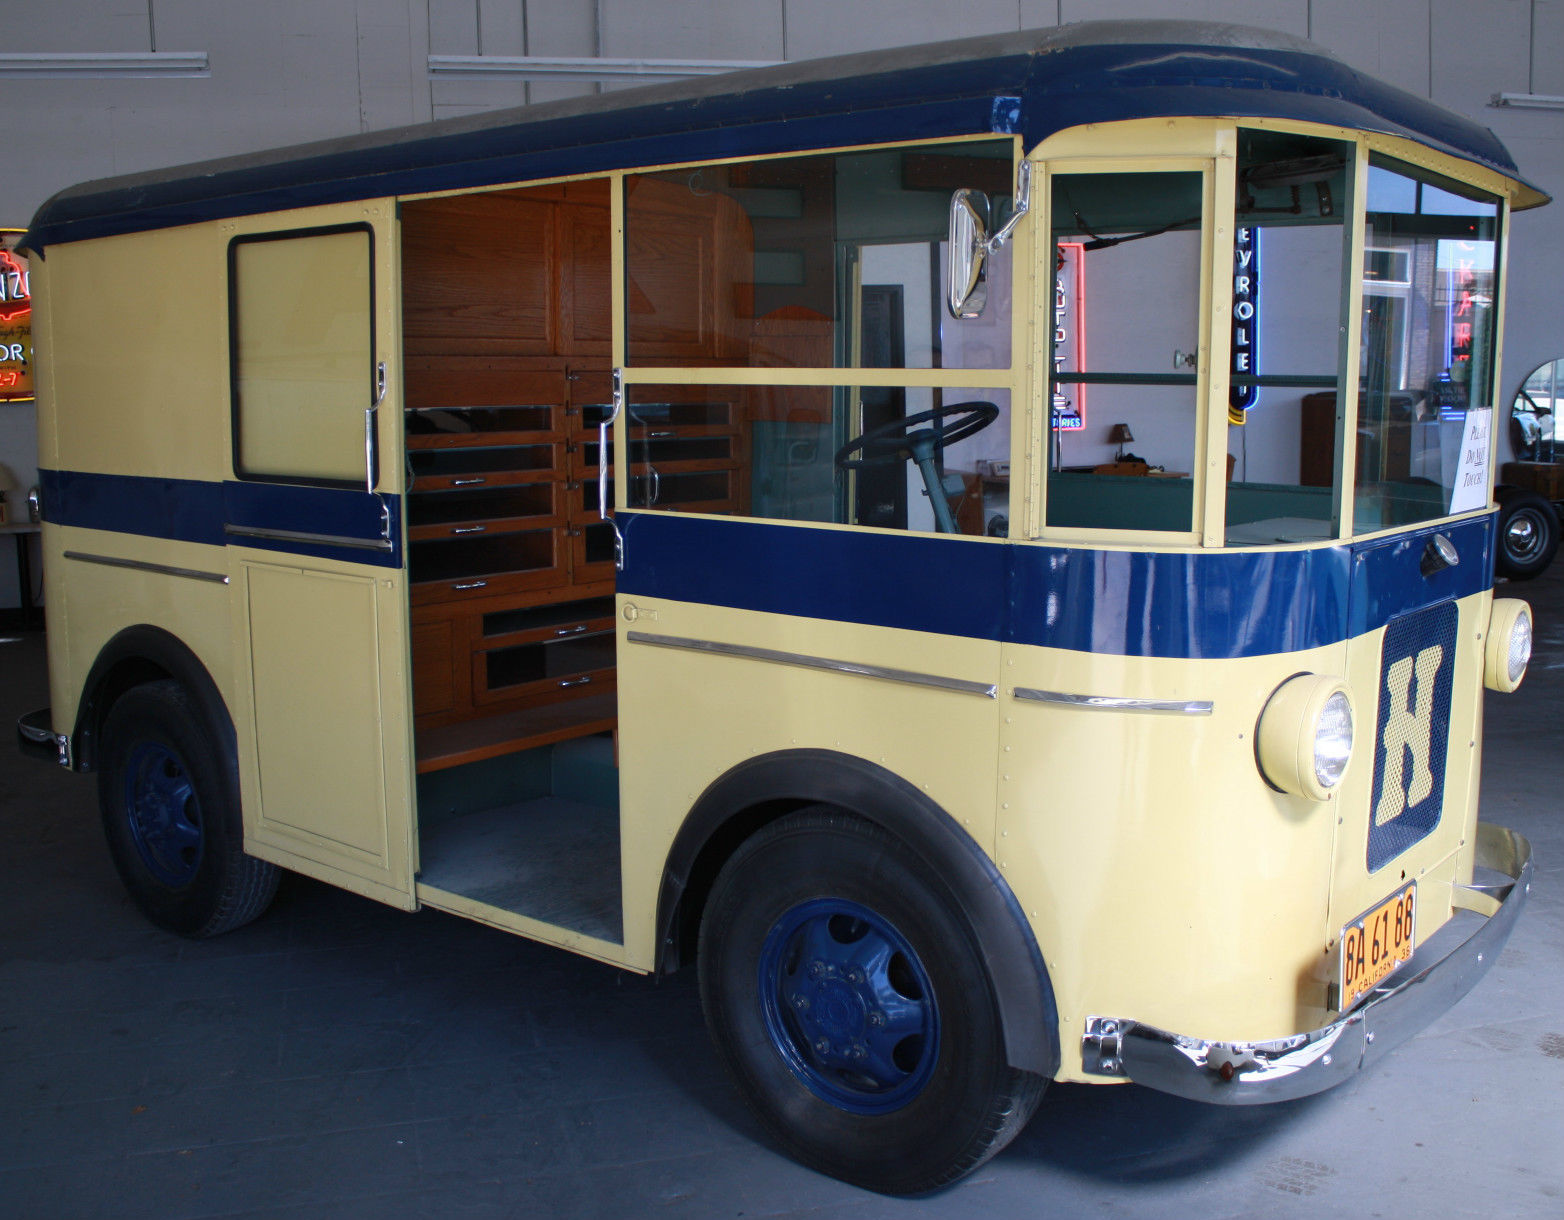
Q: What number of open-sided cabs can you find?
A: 1